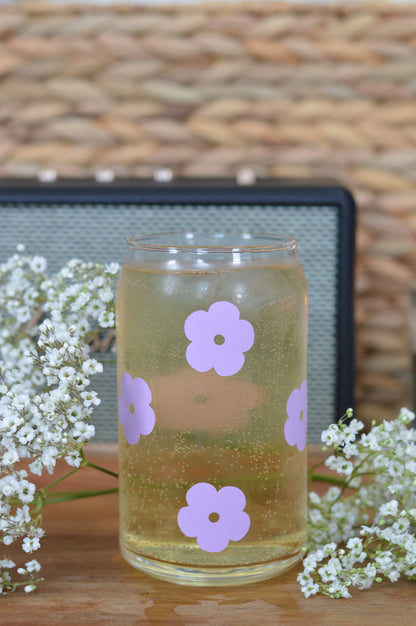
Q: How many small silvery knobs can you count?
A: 4